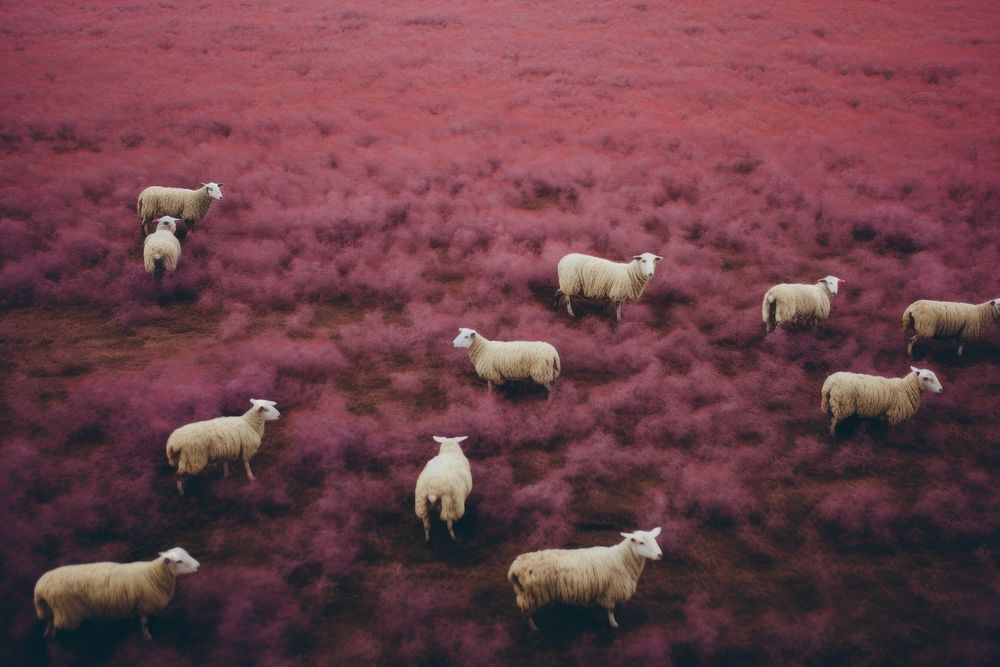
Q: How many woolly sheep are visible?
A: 11